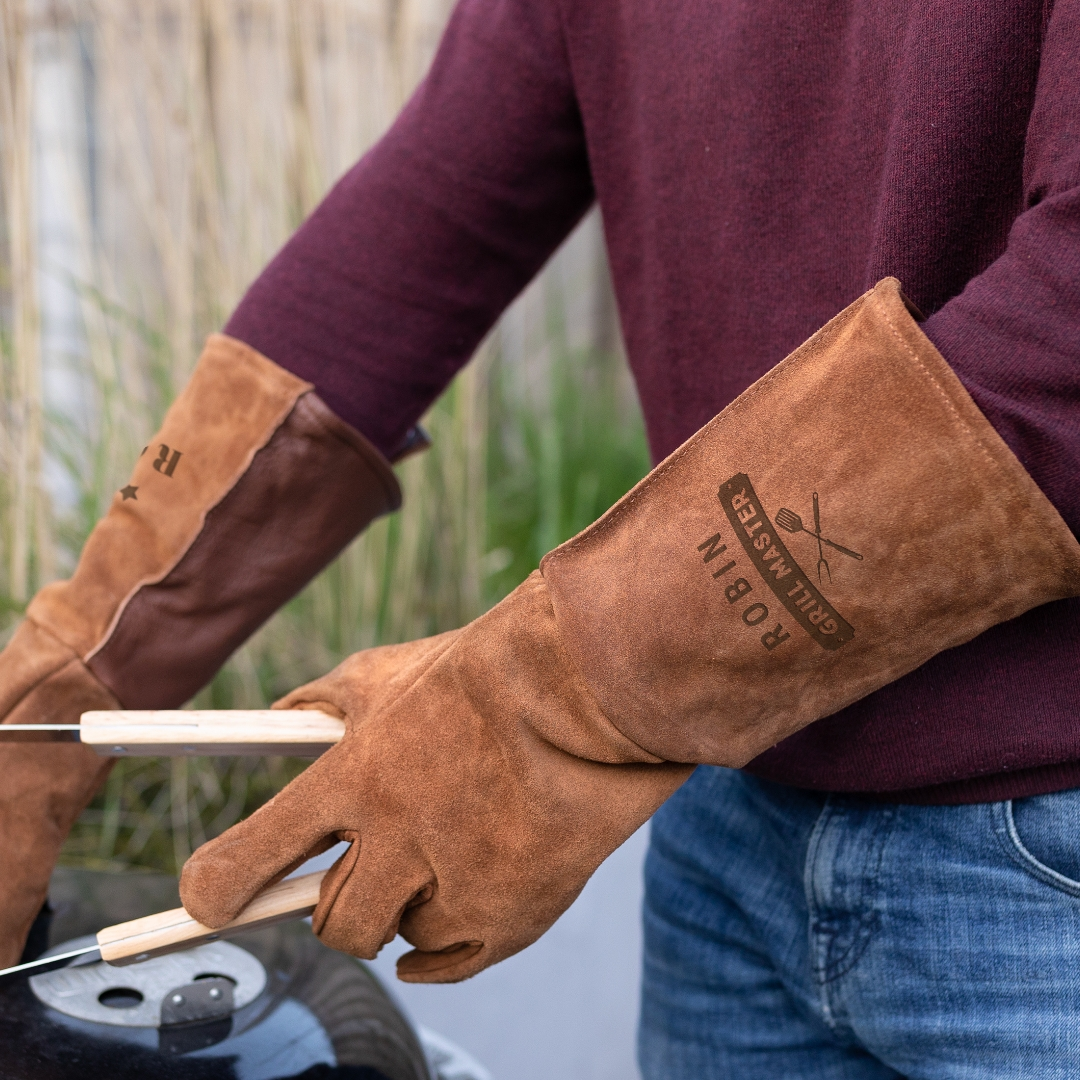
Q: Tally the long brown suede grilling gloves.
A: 2